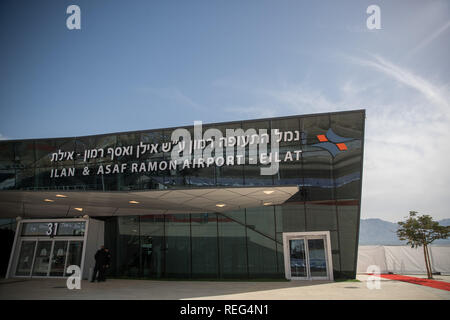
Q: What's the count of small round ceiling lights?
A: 7